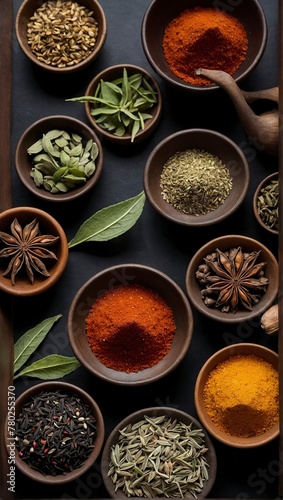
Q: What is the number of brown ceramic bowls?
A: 12